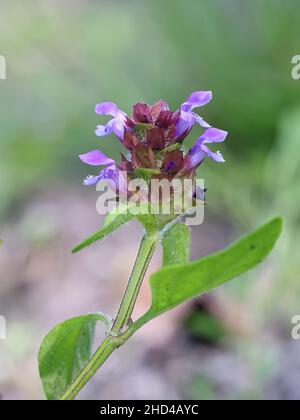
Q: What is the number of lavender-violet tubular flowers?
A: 4